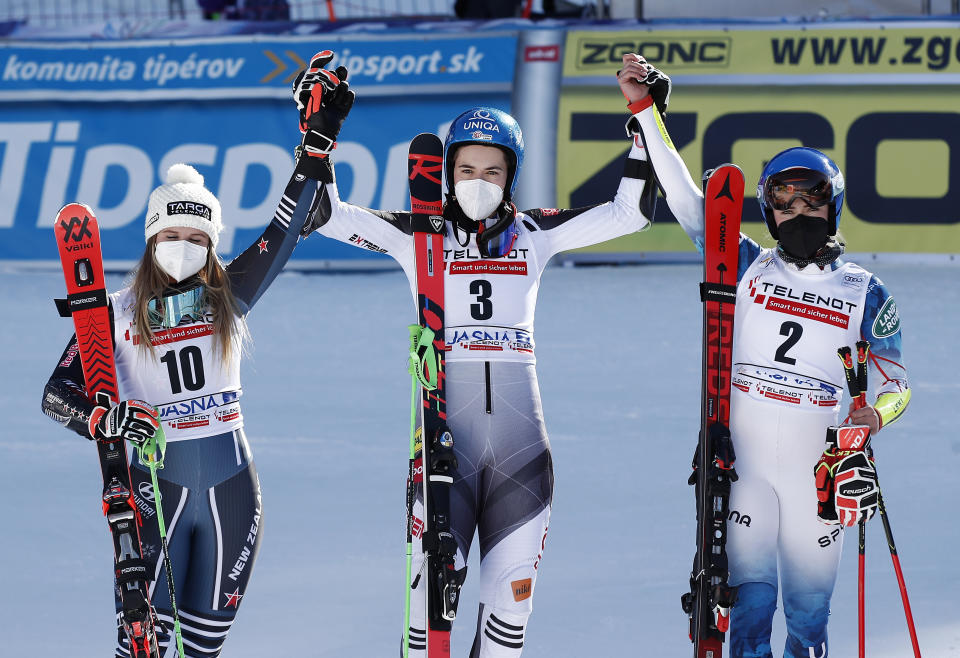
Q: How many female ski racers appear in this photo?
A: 3